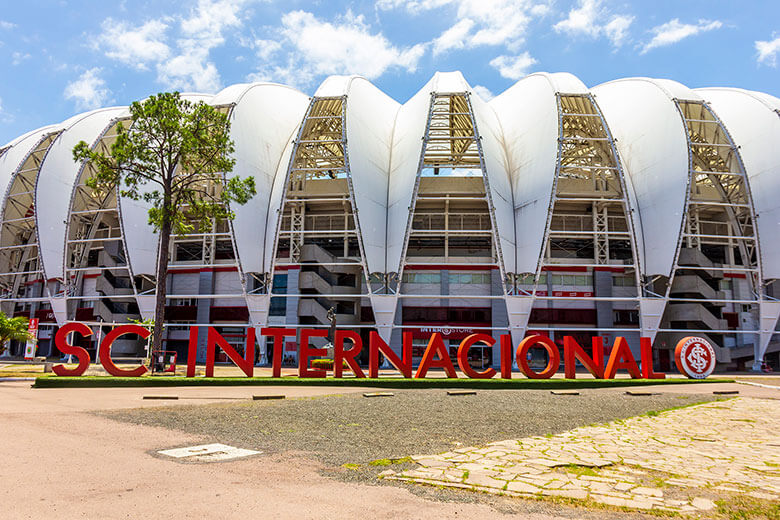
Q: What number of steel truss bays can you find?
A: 7